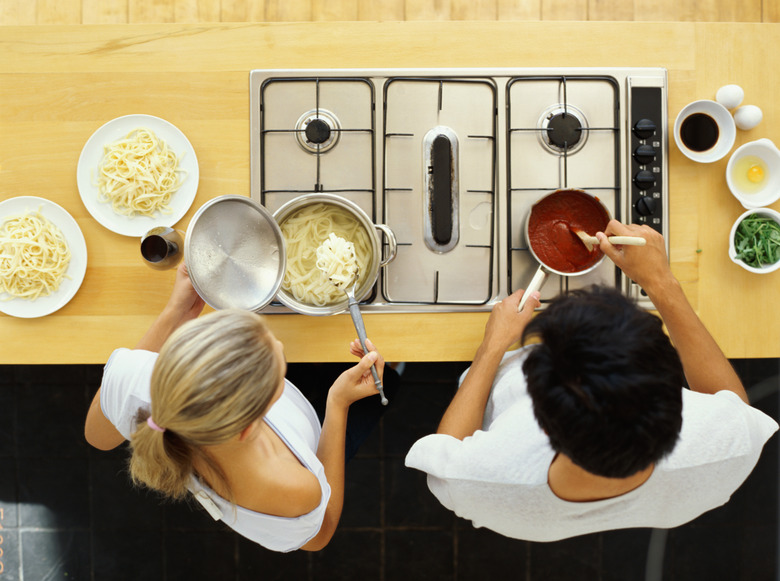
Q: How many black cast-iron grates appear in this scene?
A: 3